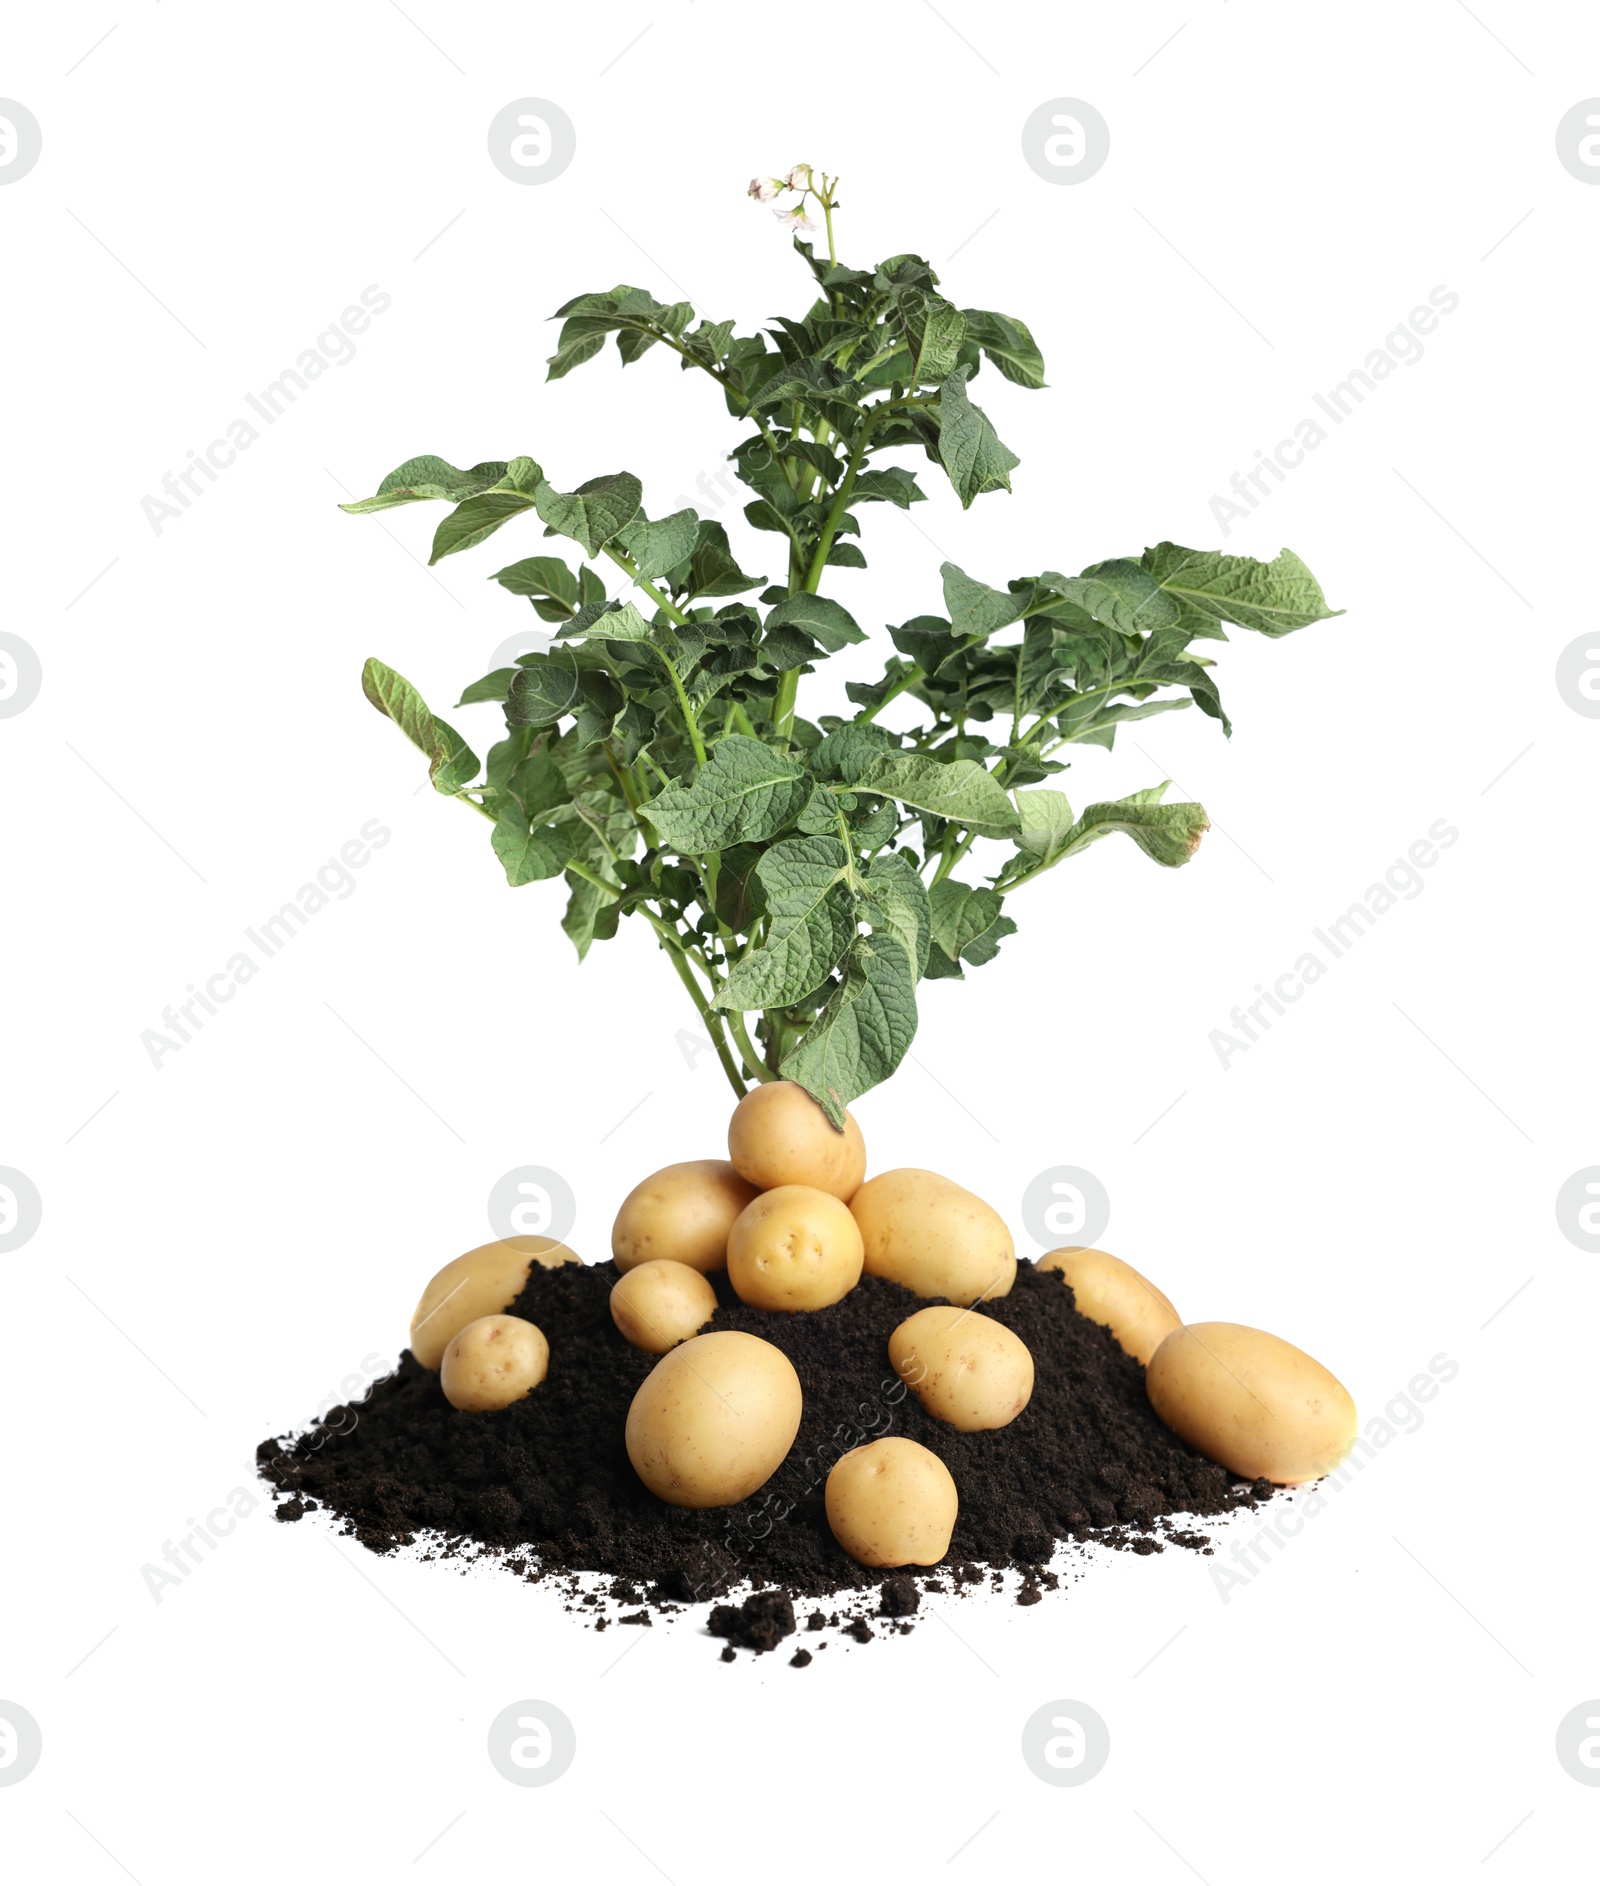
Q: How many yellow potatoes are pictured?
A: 12